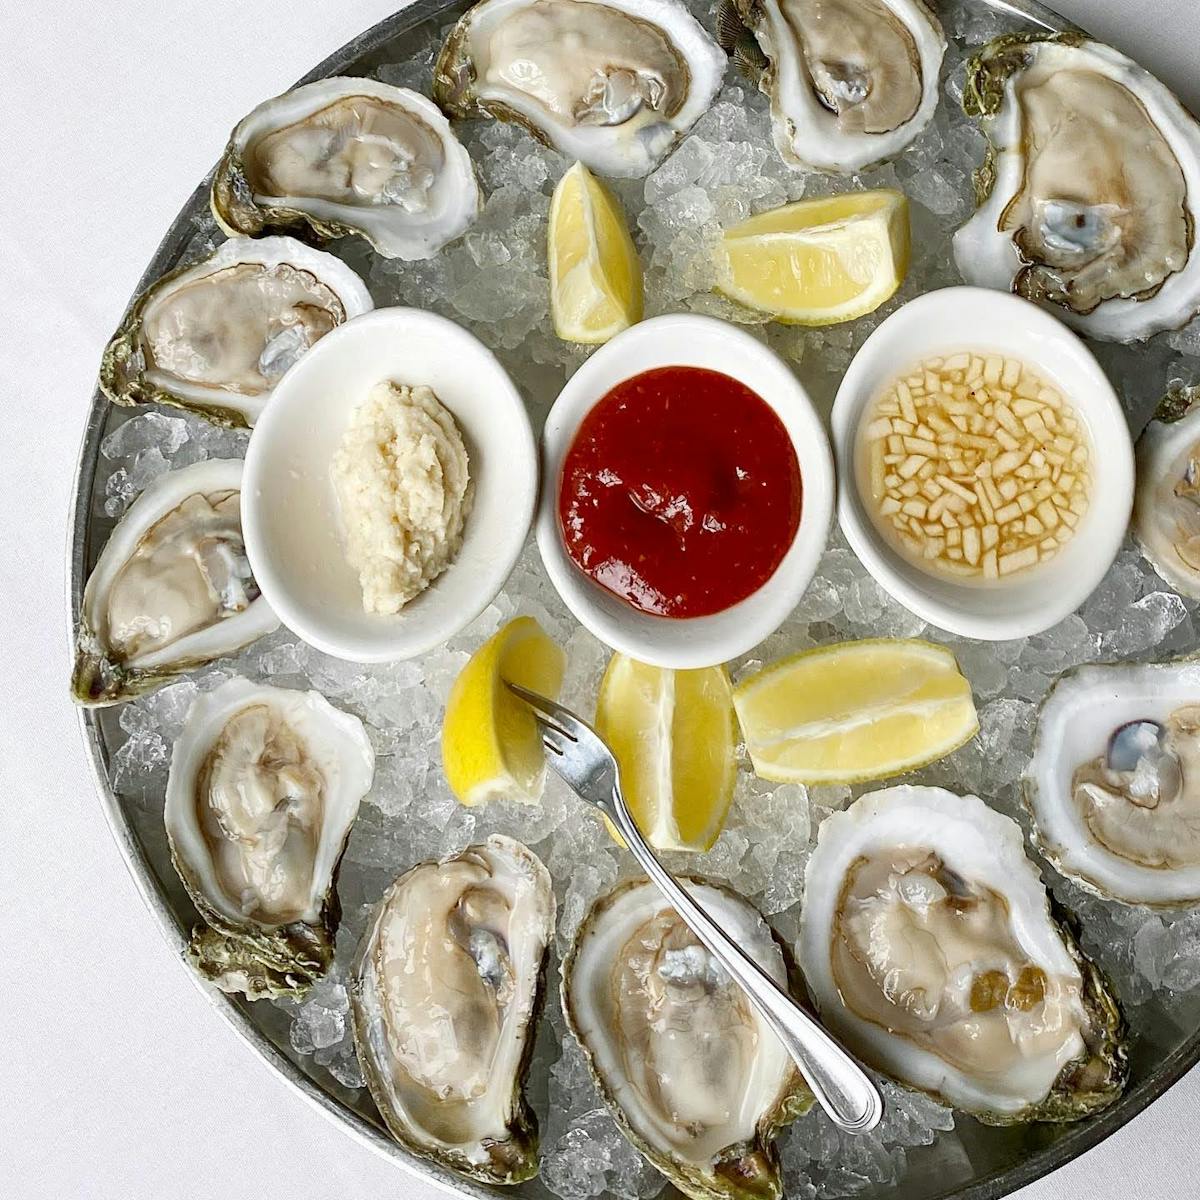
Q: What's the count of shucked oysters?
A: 12